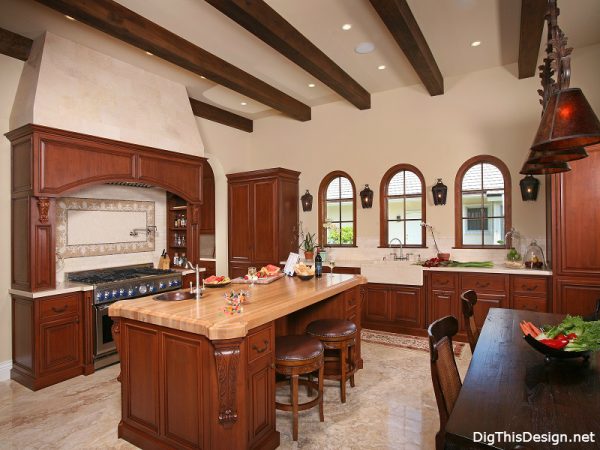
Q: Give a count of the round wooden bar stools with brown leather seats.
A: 2